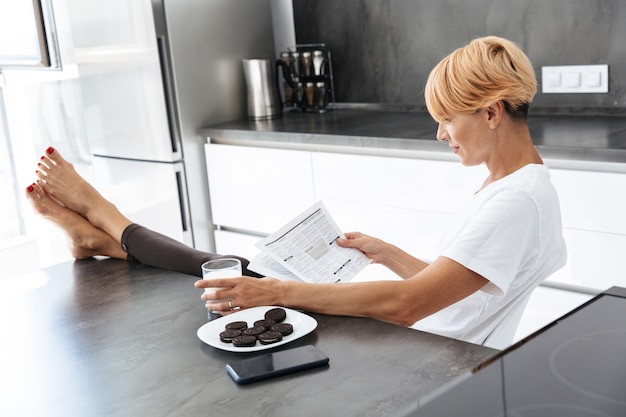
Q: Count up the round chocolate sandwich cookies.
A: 8